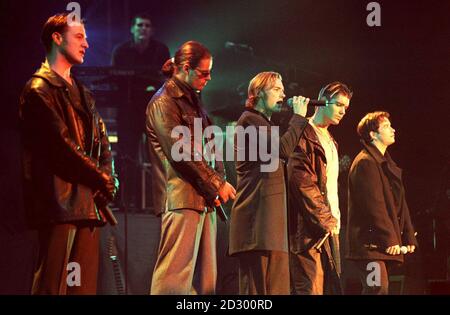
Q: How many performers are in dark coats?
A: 5